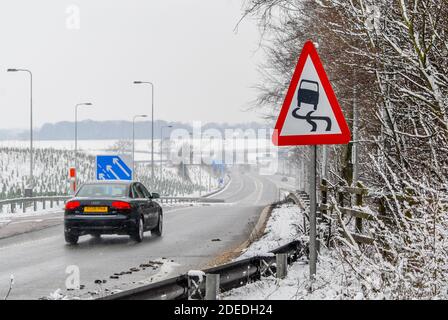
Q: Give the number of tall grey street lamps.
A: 5